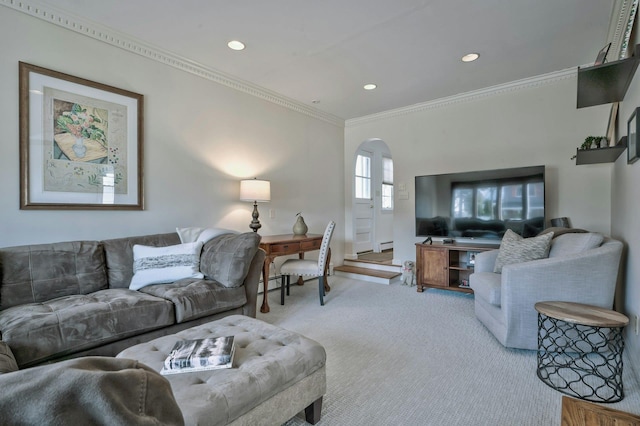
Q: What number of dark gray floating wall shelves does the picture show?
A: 2